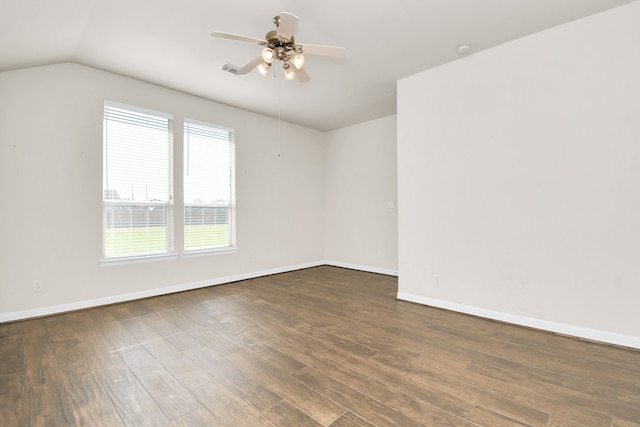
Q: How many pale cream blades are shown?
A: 5